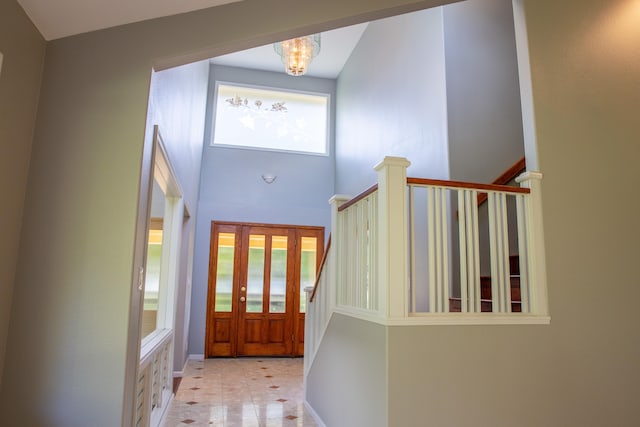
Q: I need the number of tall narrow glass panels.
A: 4